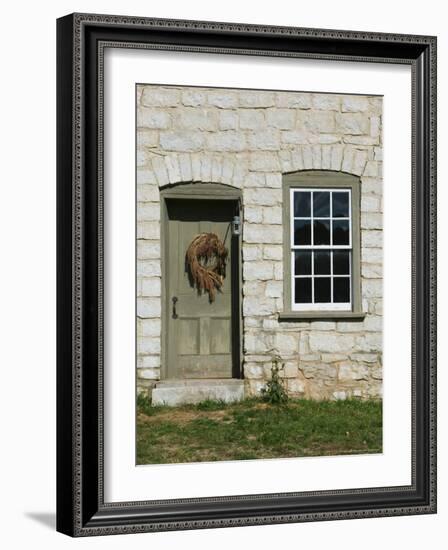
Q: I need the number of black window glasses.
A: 12